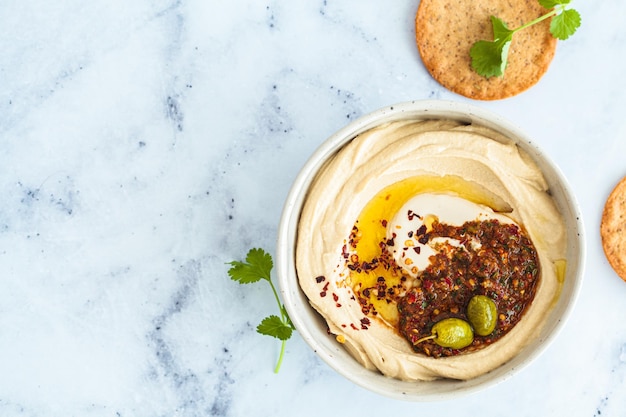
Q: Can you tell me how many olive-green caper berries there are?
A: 2